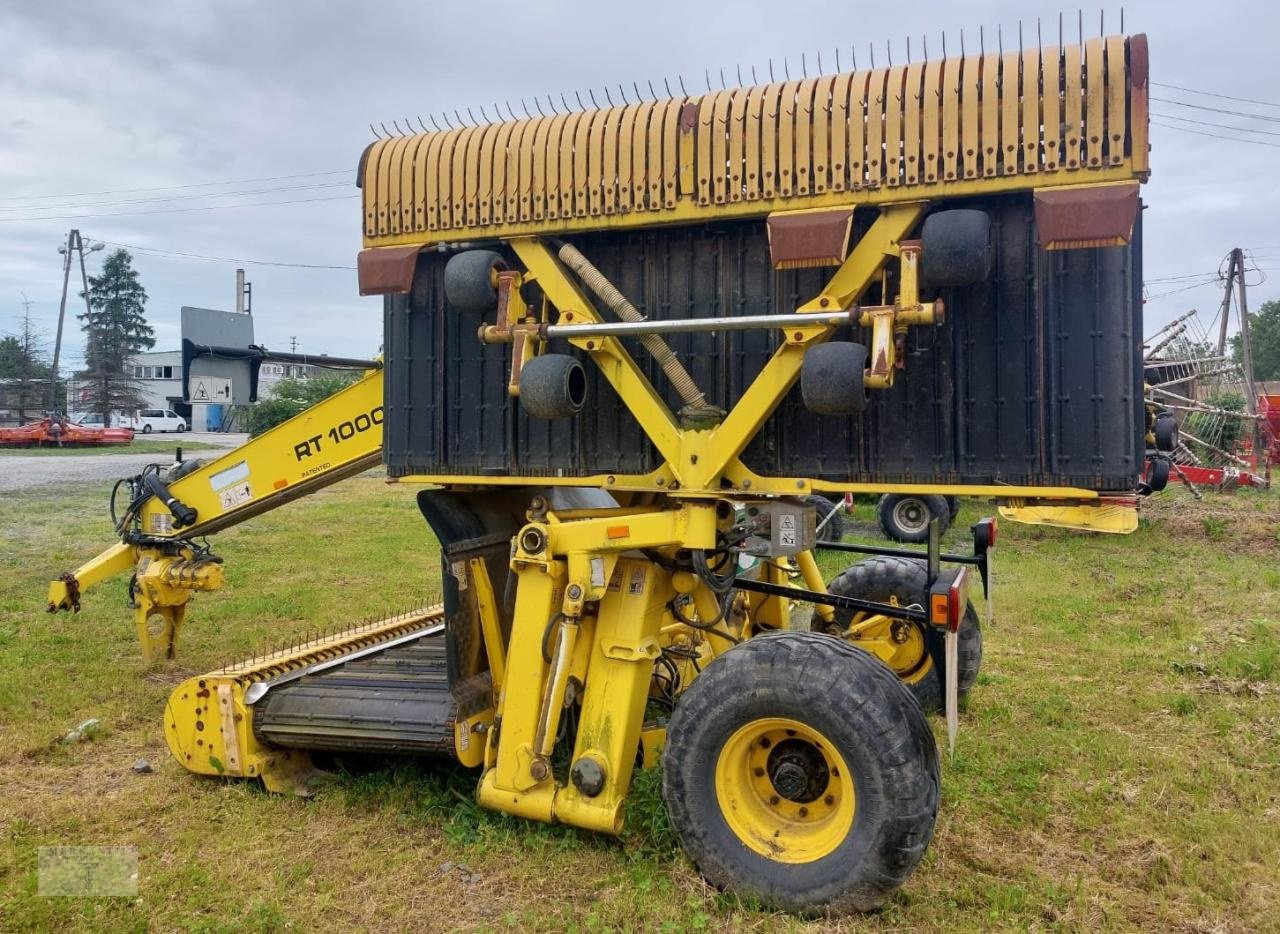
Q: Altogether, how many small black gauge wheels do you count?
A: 4